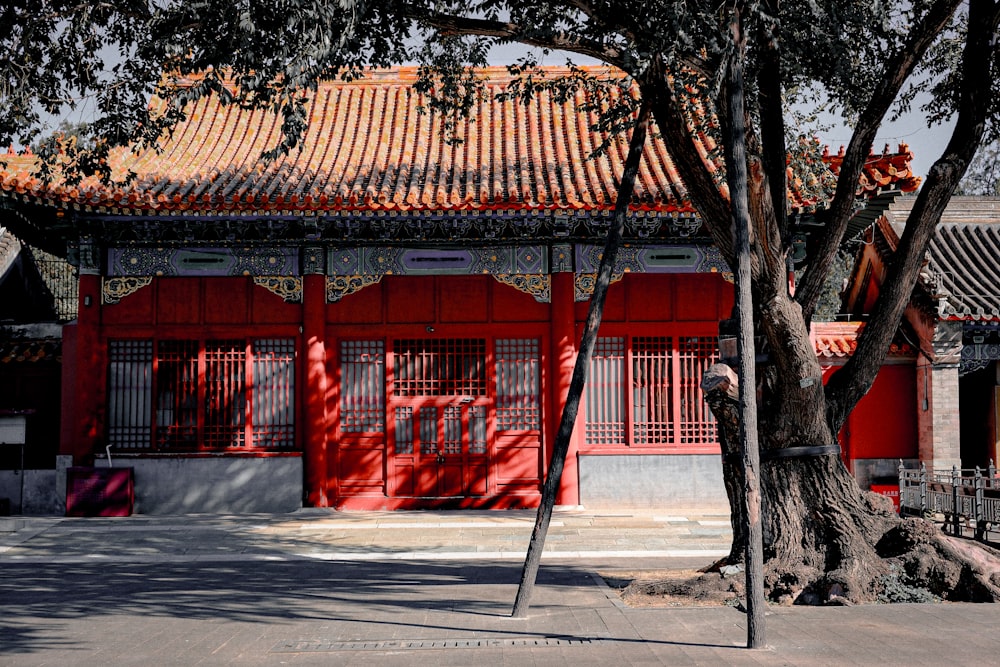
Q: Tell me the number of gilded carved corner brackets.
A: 6